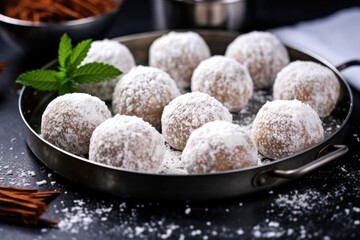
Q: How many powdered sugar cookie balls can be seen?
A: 11